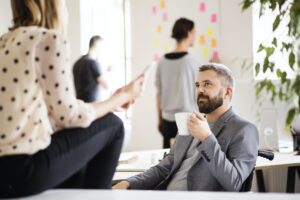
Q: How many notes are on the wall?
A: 14